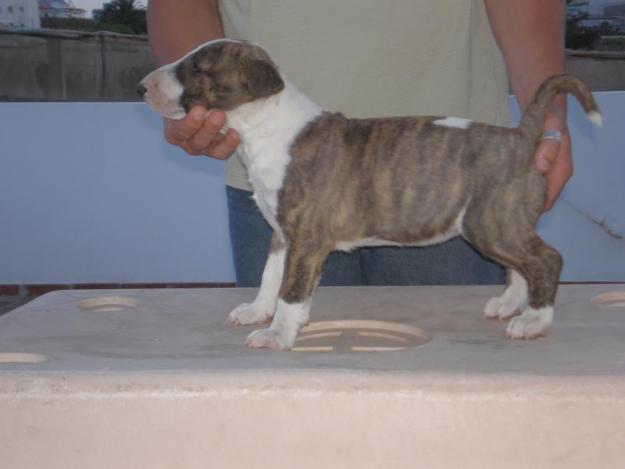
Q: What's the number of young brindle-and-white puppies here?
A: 1